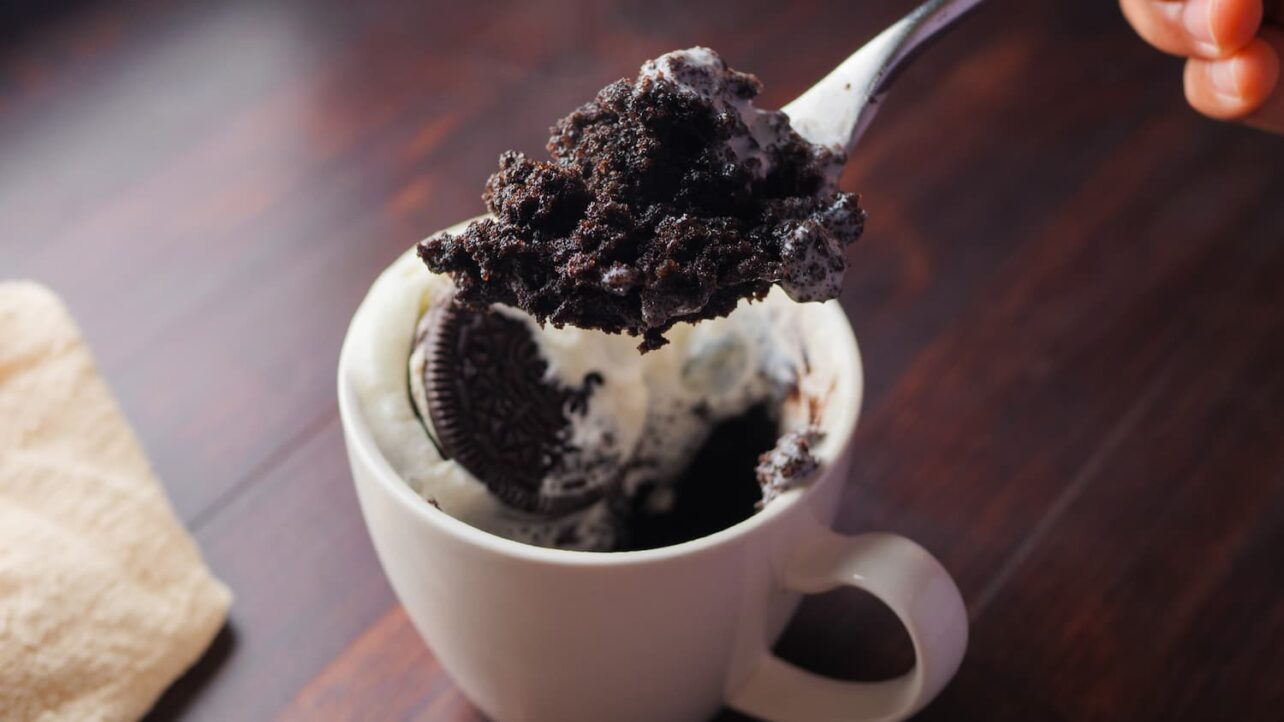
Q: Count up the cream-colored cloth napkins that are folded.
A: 1